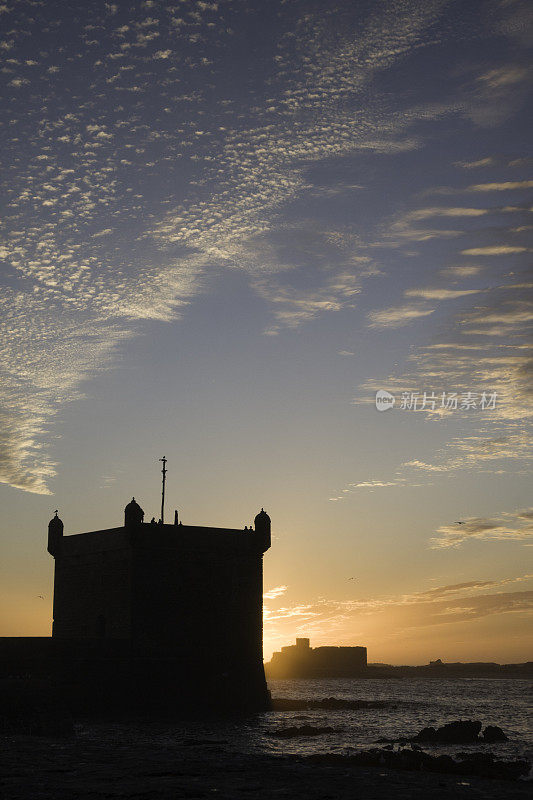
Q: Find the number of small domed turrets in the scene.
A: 3